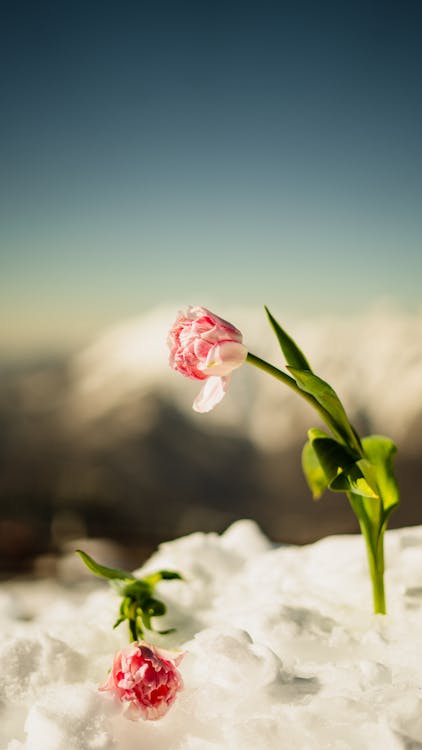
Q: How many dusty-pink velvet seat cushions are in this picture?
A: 0